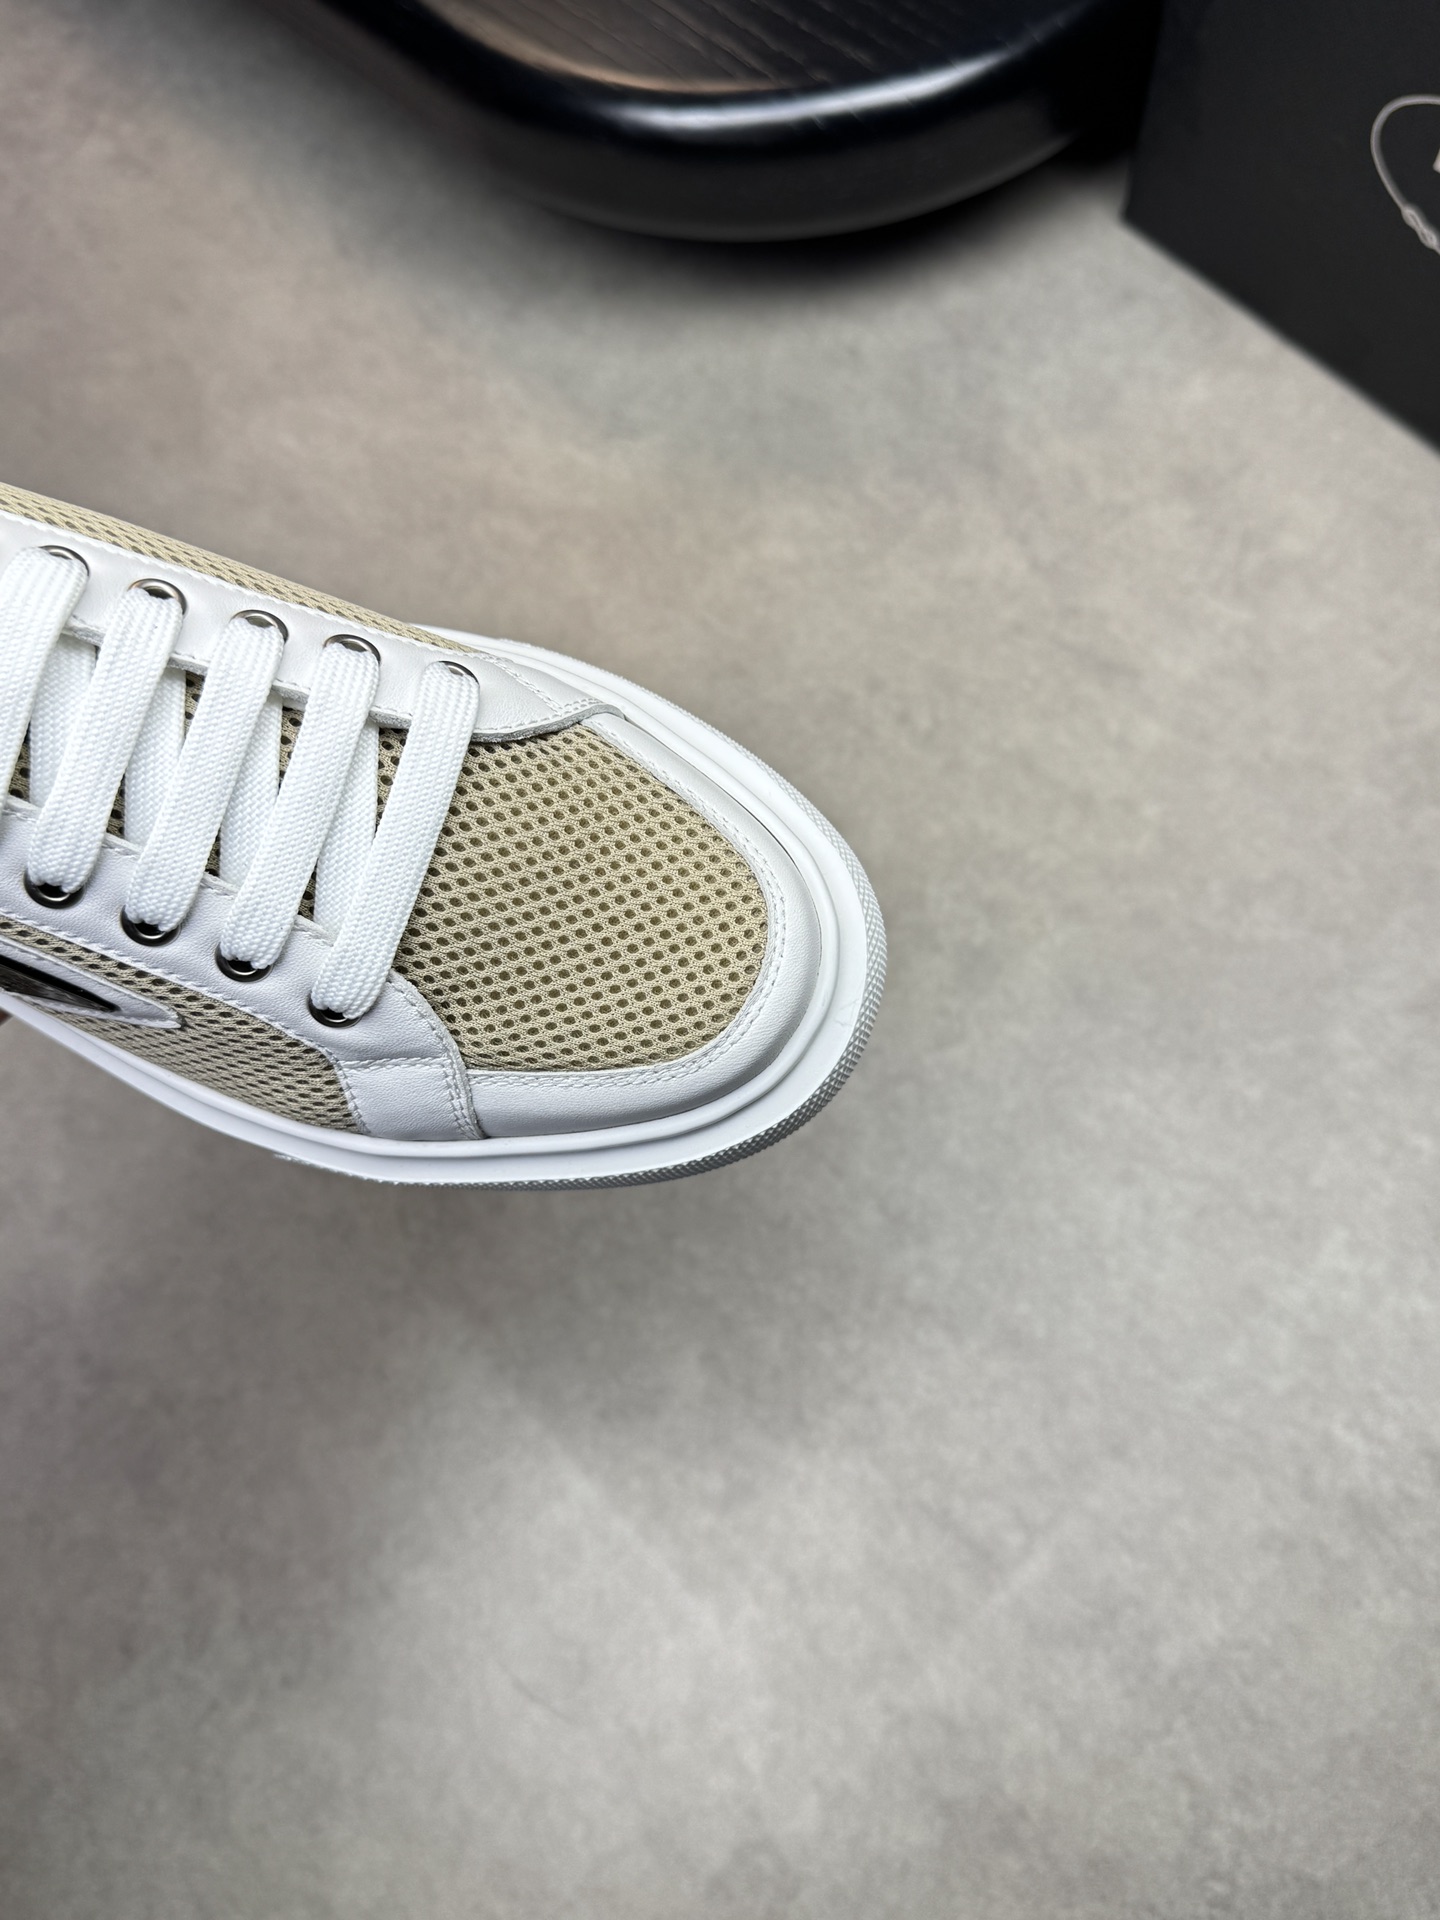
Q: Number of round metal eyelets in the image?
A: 9